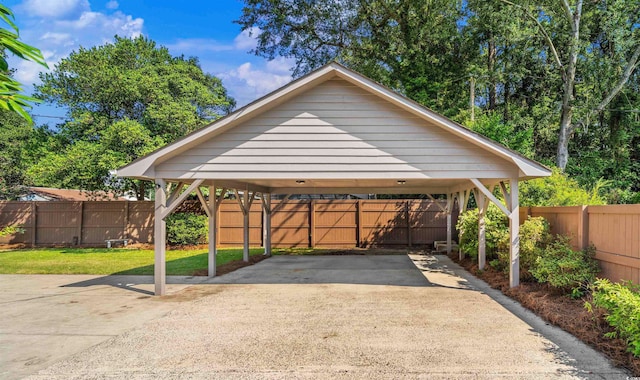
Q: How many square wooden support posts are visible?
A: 8